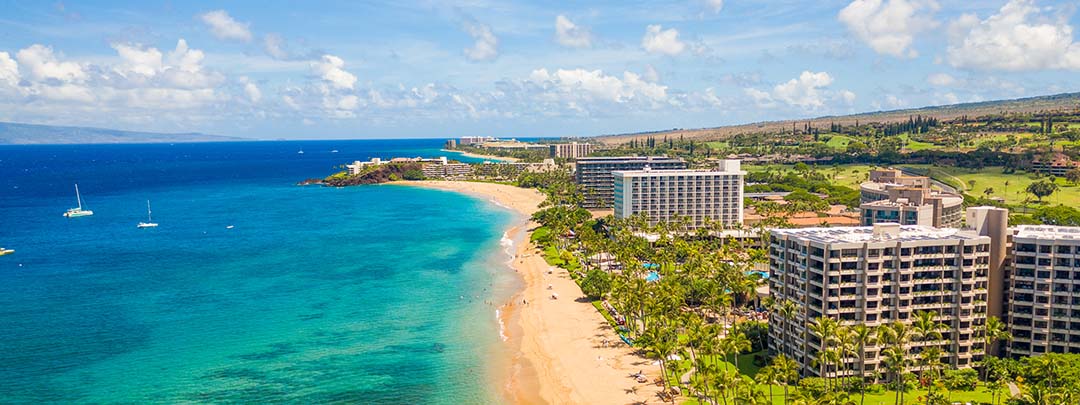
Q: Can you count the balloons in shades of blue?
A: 0